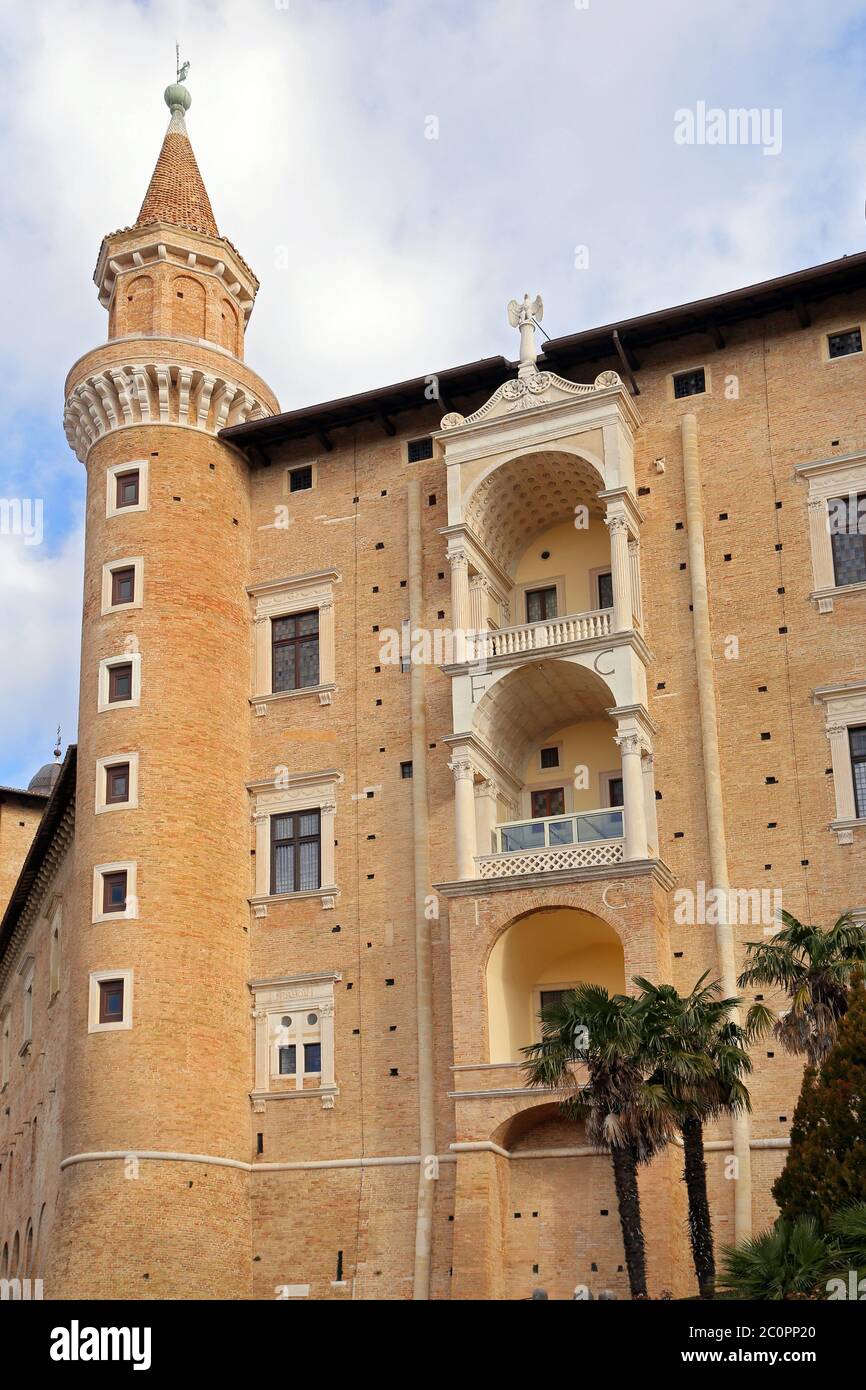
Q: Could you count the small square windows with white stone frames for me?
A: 6